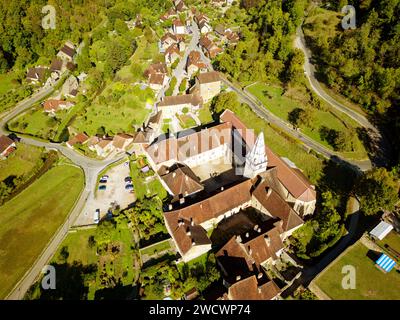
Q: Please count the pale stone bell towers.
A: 1